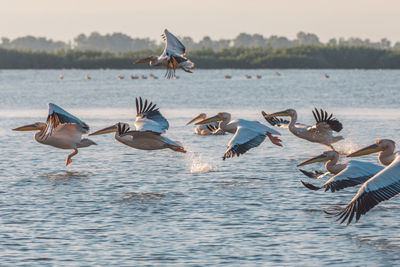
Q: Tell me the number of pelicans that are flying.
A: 7